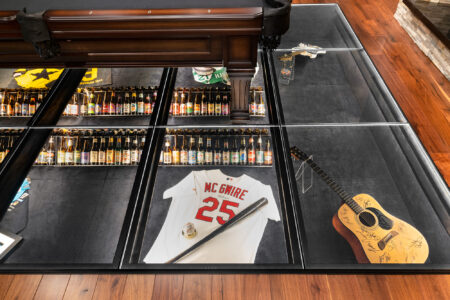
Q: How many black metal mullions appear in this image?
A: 3